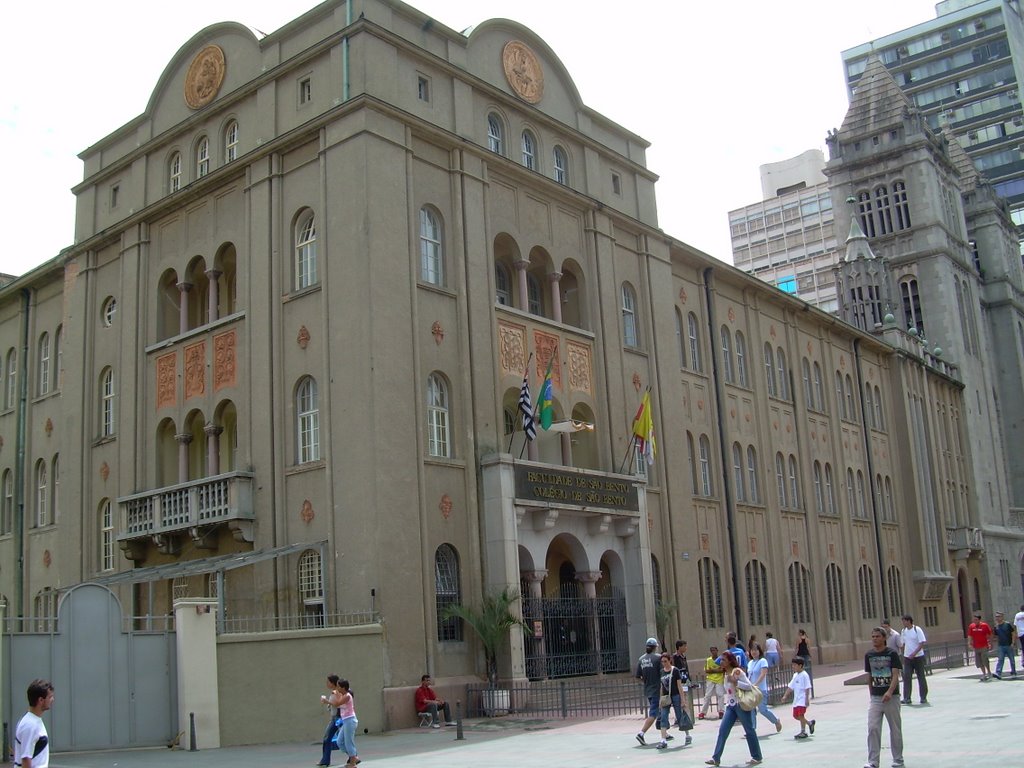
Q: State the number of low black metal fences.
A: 2